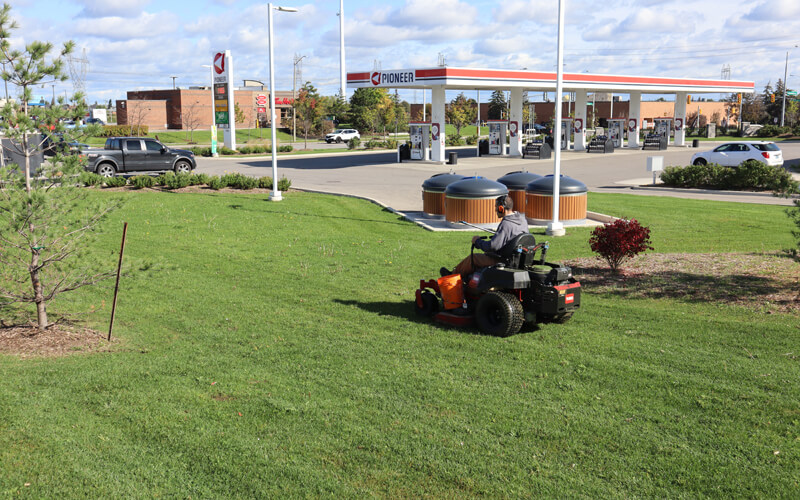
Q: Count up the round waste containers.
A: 4